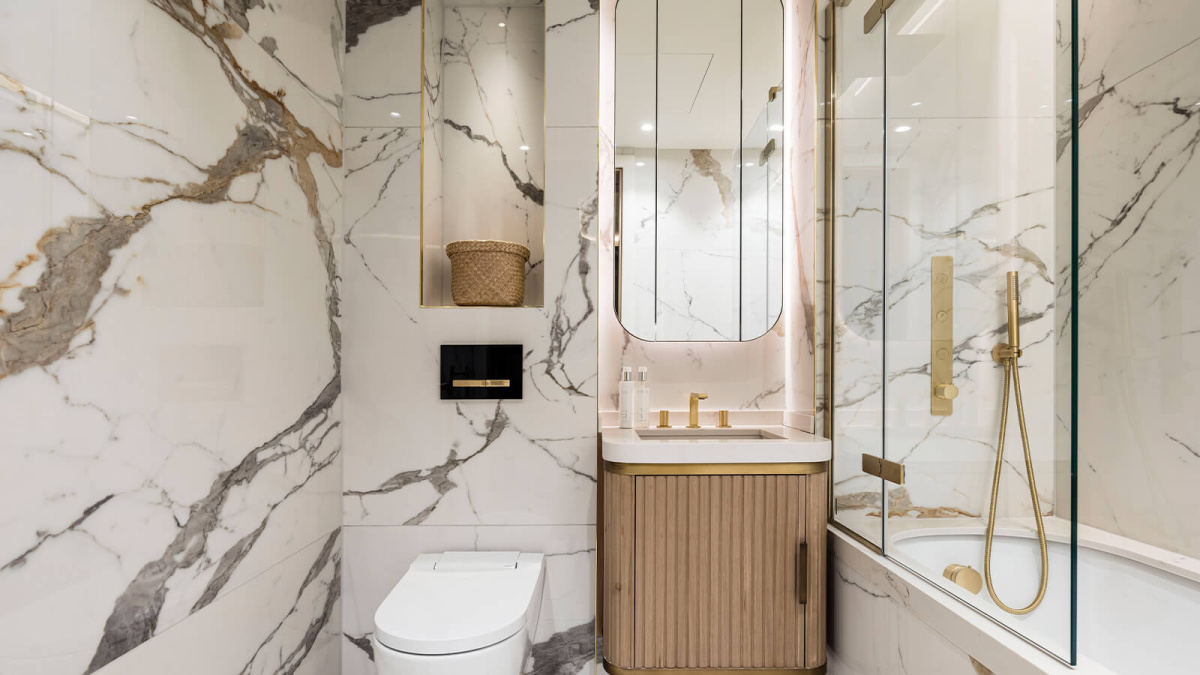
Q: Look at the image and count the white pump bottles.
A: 2